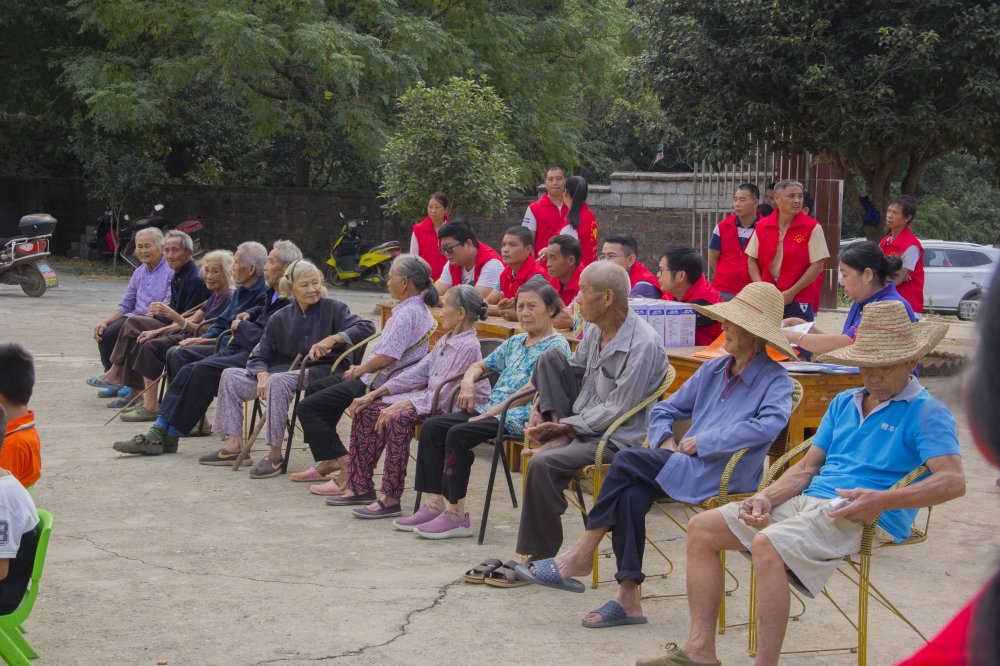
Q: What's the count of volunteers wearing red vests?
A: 11